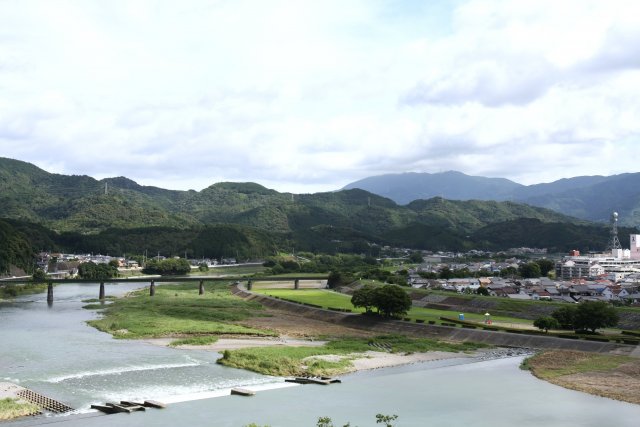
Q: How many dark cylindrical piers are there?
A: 6